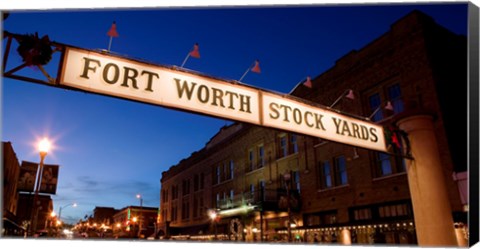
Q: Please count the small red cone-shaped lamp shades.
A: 6